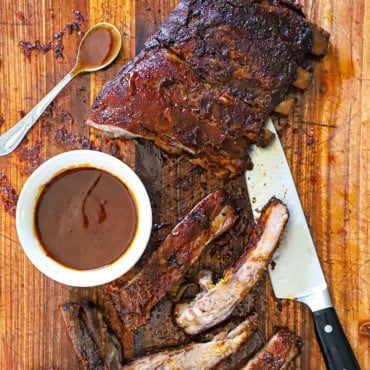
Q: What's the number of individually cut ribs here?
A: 5